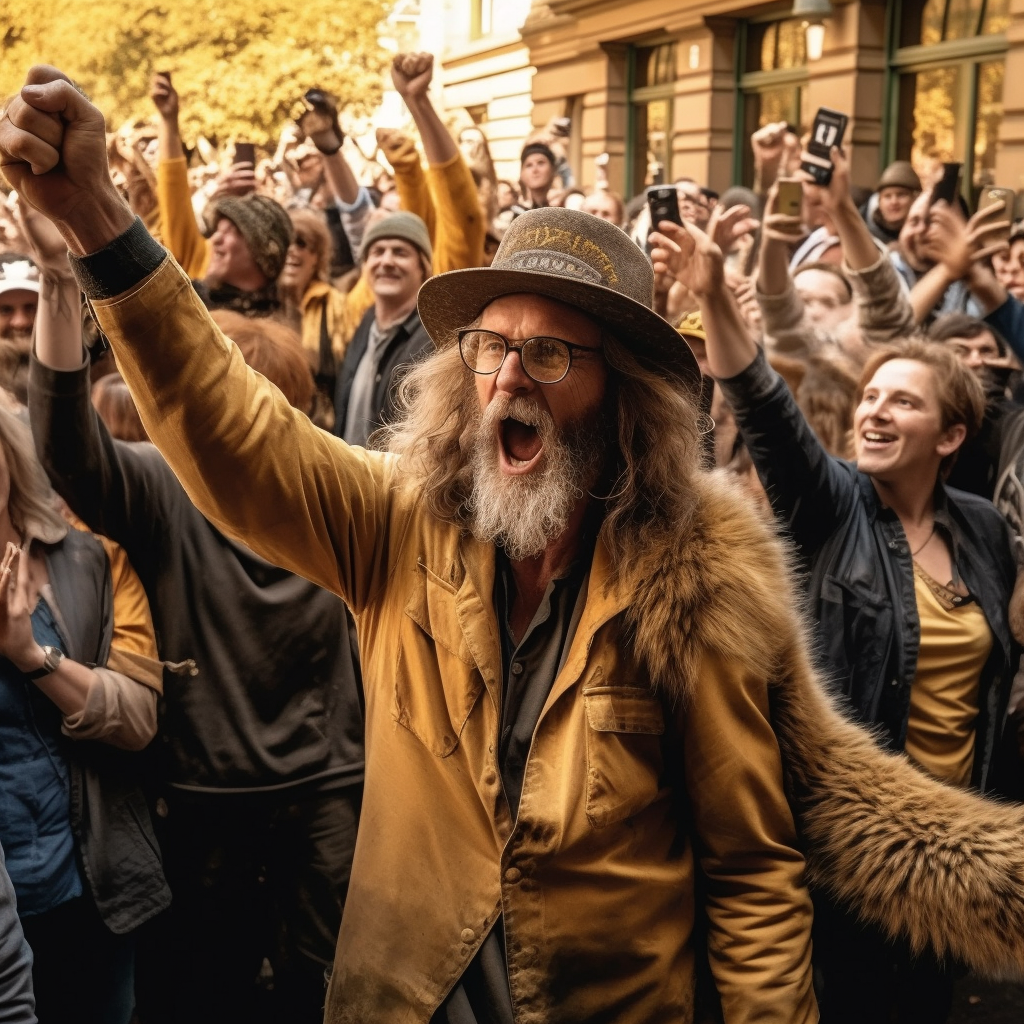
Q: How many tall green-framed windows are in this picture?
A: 3